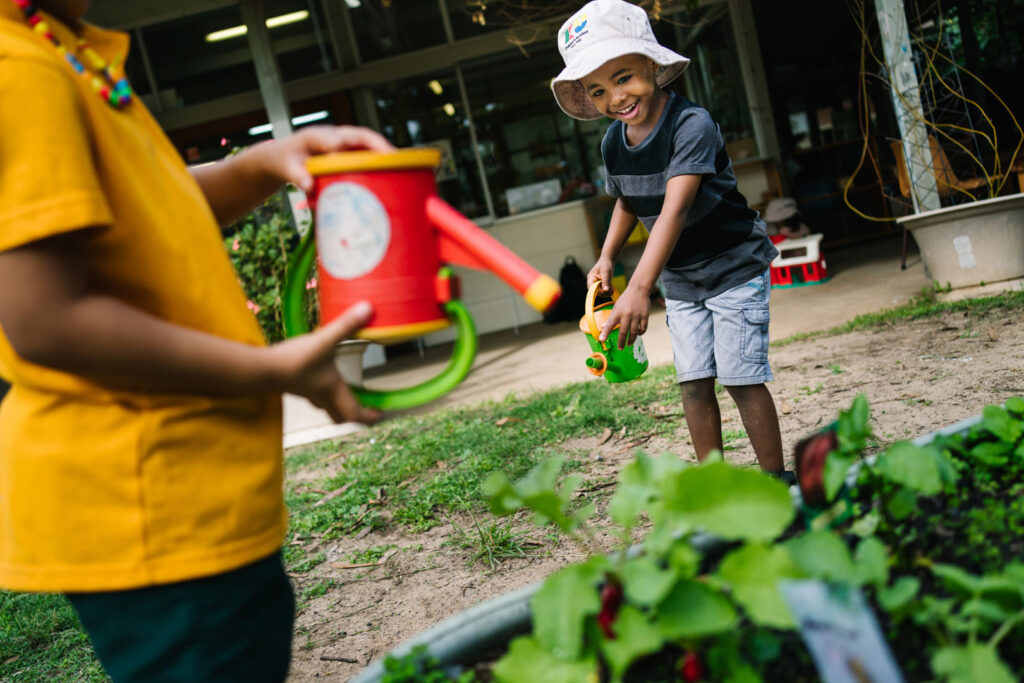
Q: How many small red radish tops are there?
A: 2